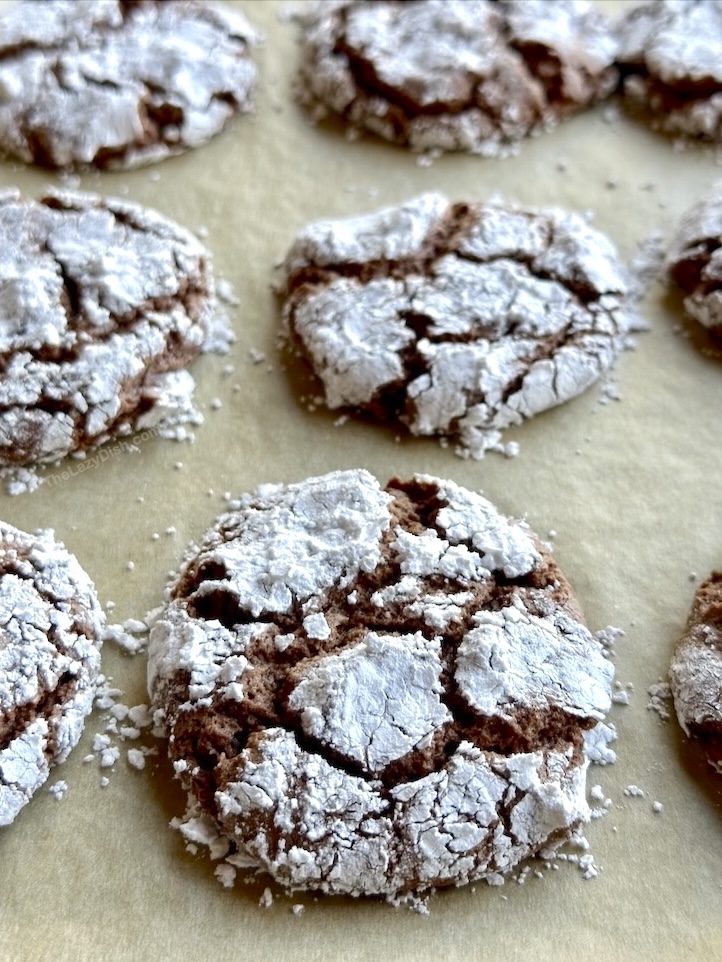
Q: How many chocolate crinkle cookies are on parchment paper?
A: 9